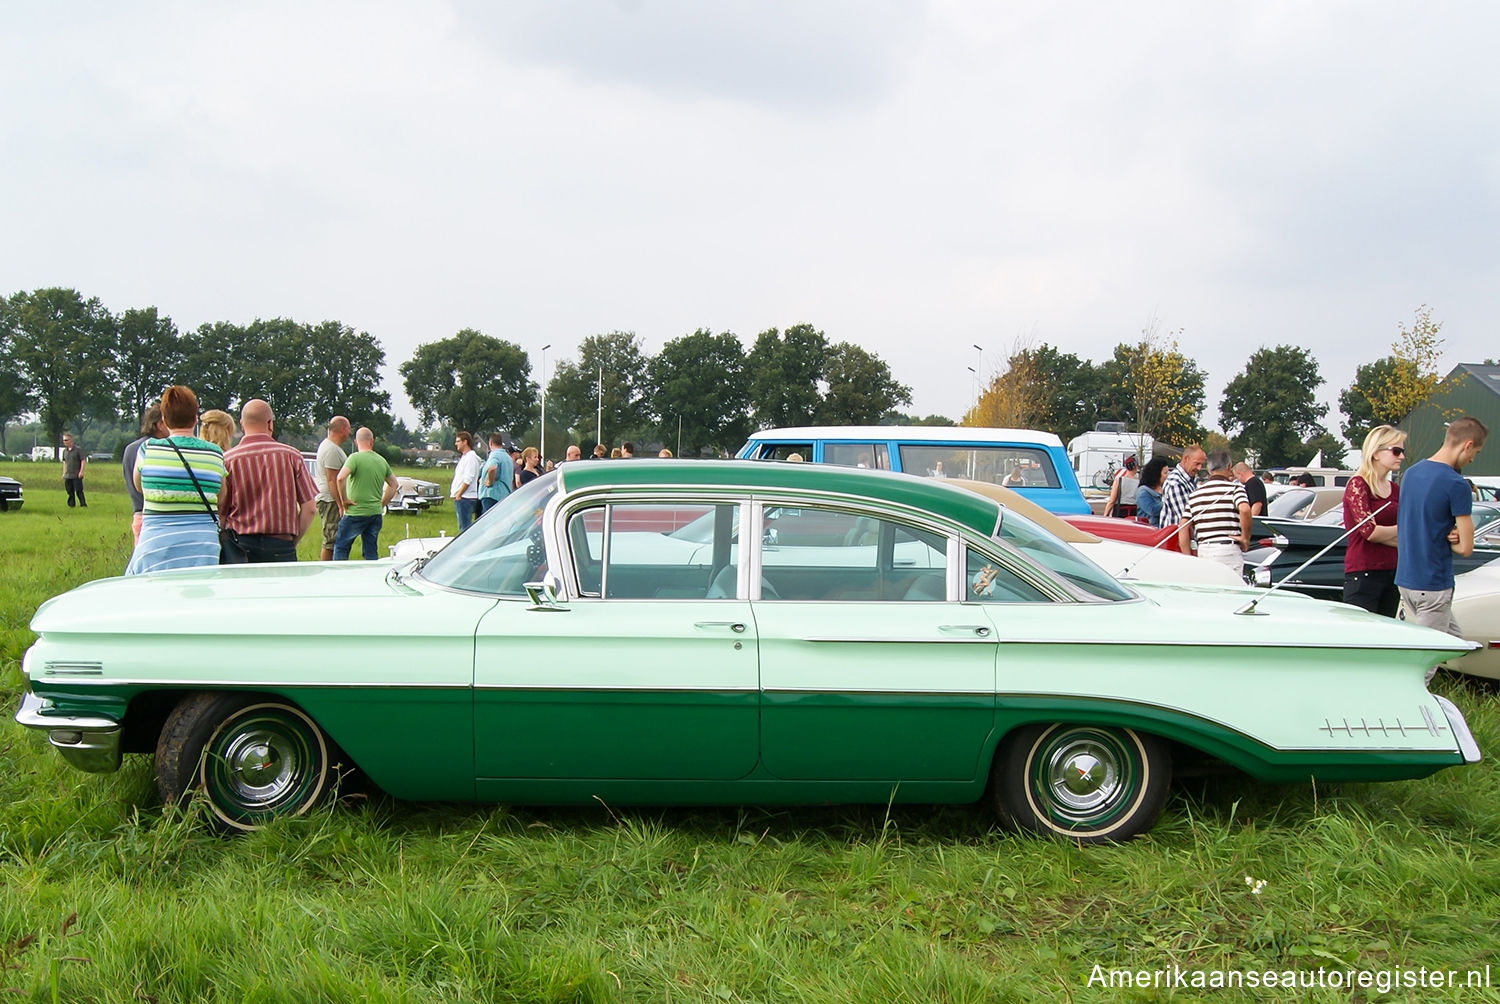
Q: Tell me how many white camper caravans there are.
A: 1